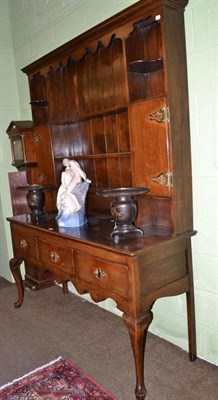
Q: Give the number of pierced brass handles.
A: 3